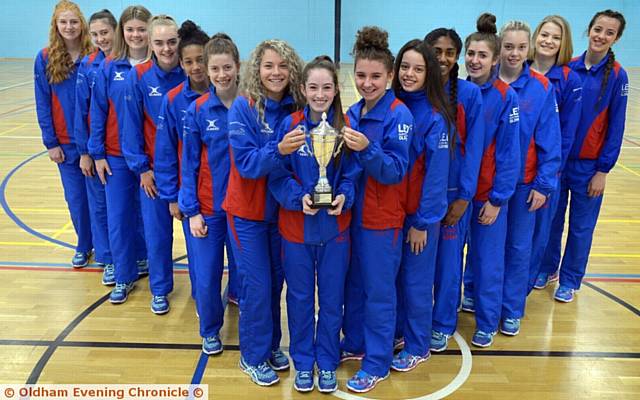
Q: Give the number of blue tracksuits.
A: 15